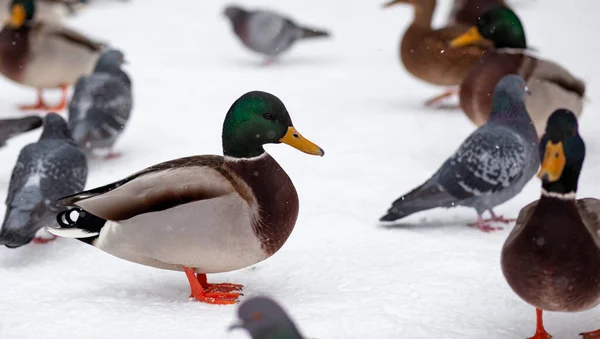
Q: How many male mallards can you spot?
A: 4